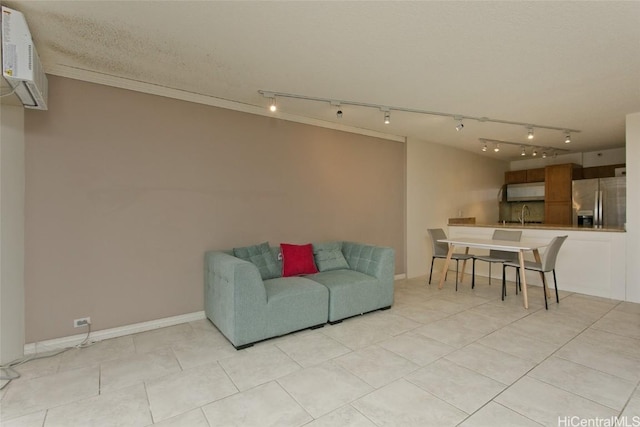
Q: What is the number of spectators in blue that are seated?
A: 0